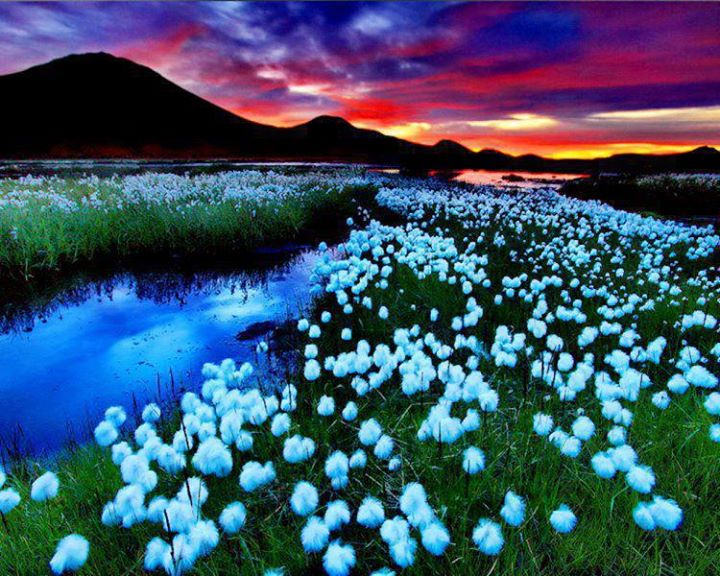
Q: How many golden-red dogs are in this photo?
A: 0